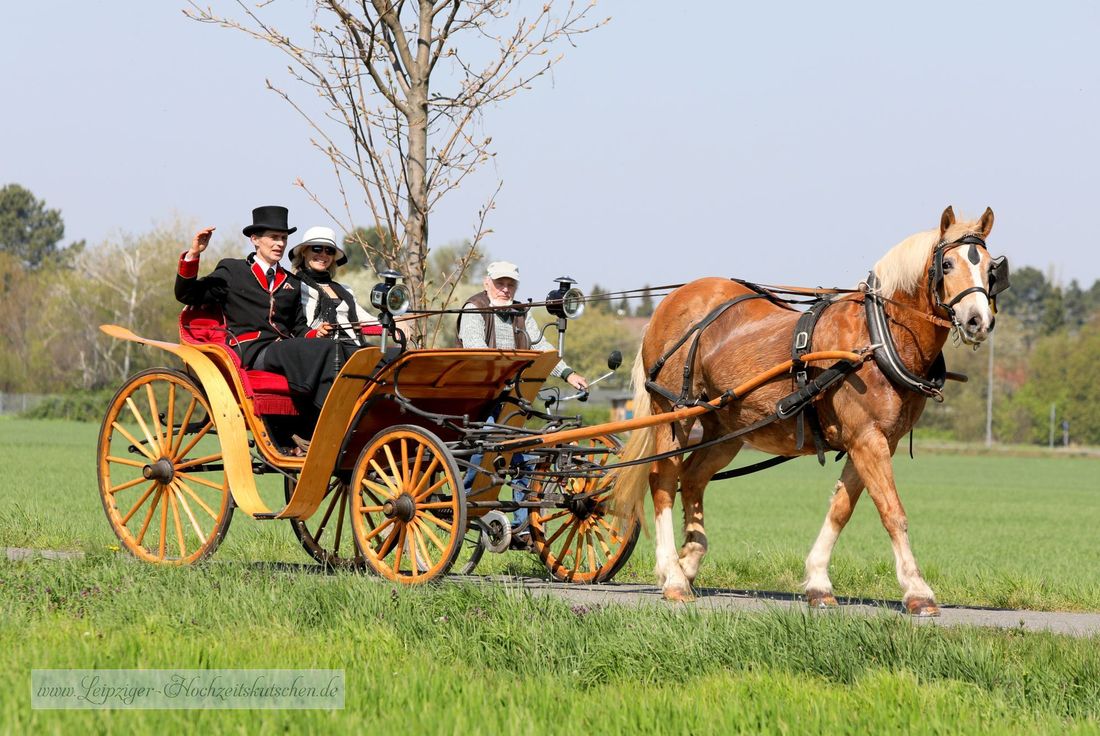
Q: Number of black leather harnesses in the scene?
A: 1